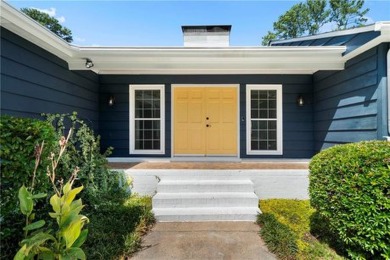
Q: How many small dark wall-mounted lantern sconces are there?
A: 2